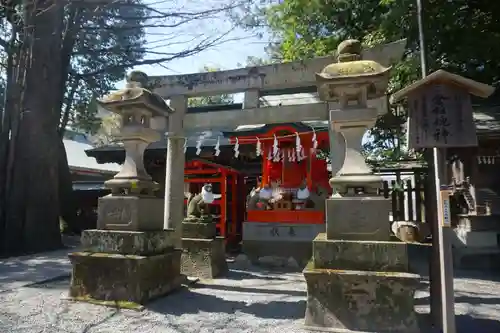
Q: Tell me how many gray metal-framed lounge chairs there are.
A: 0